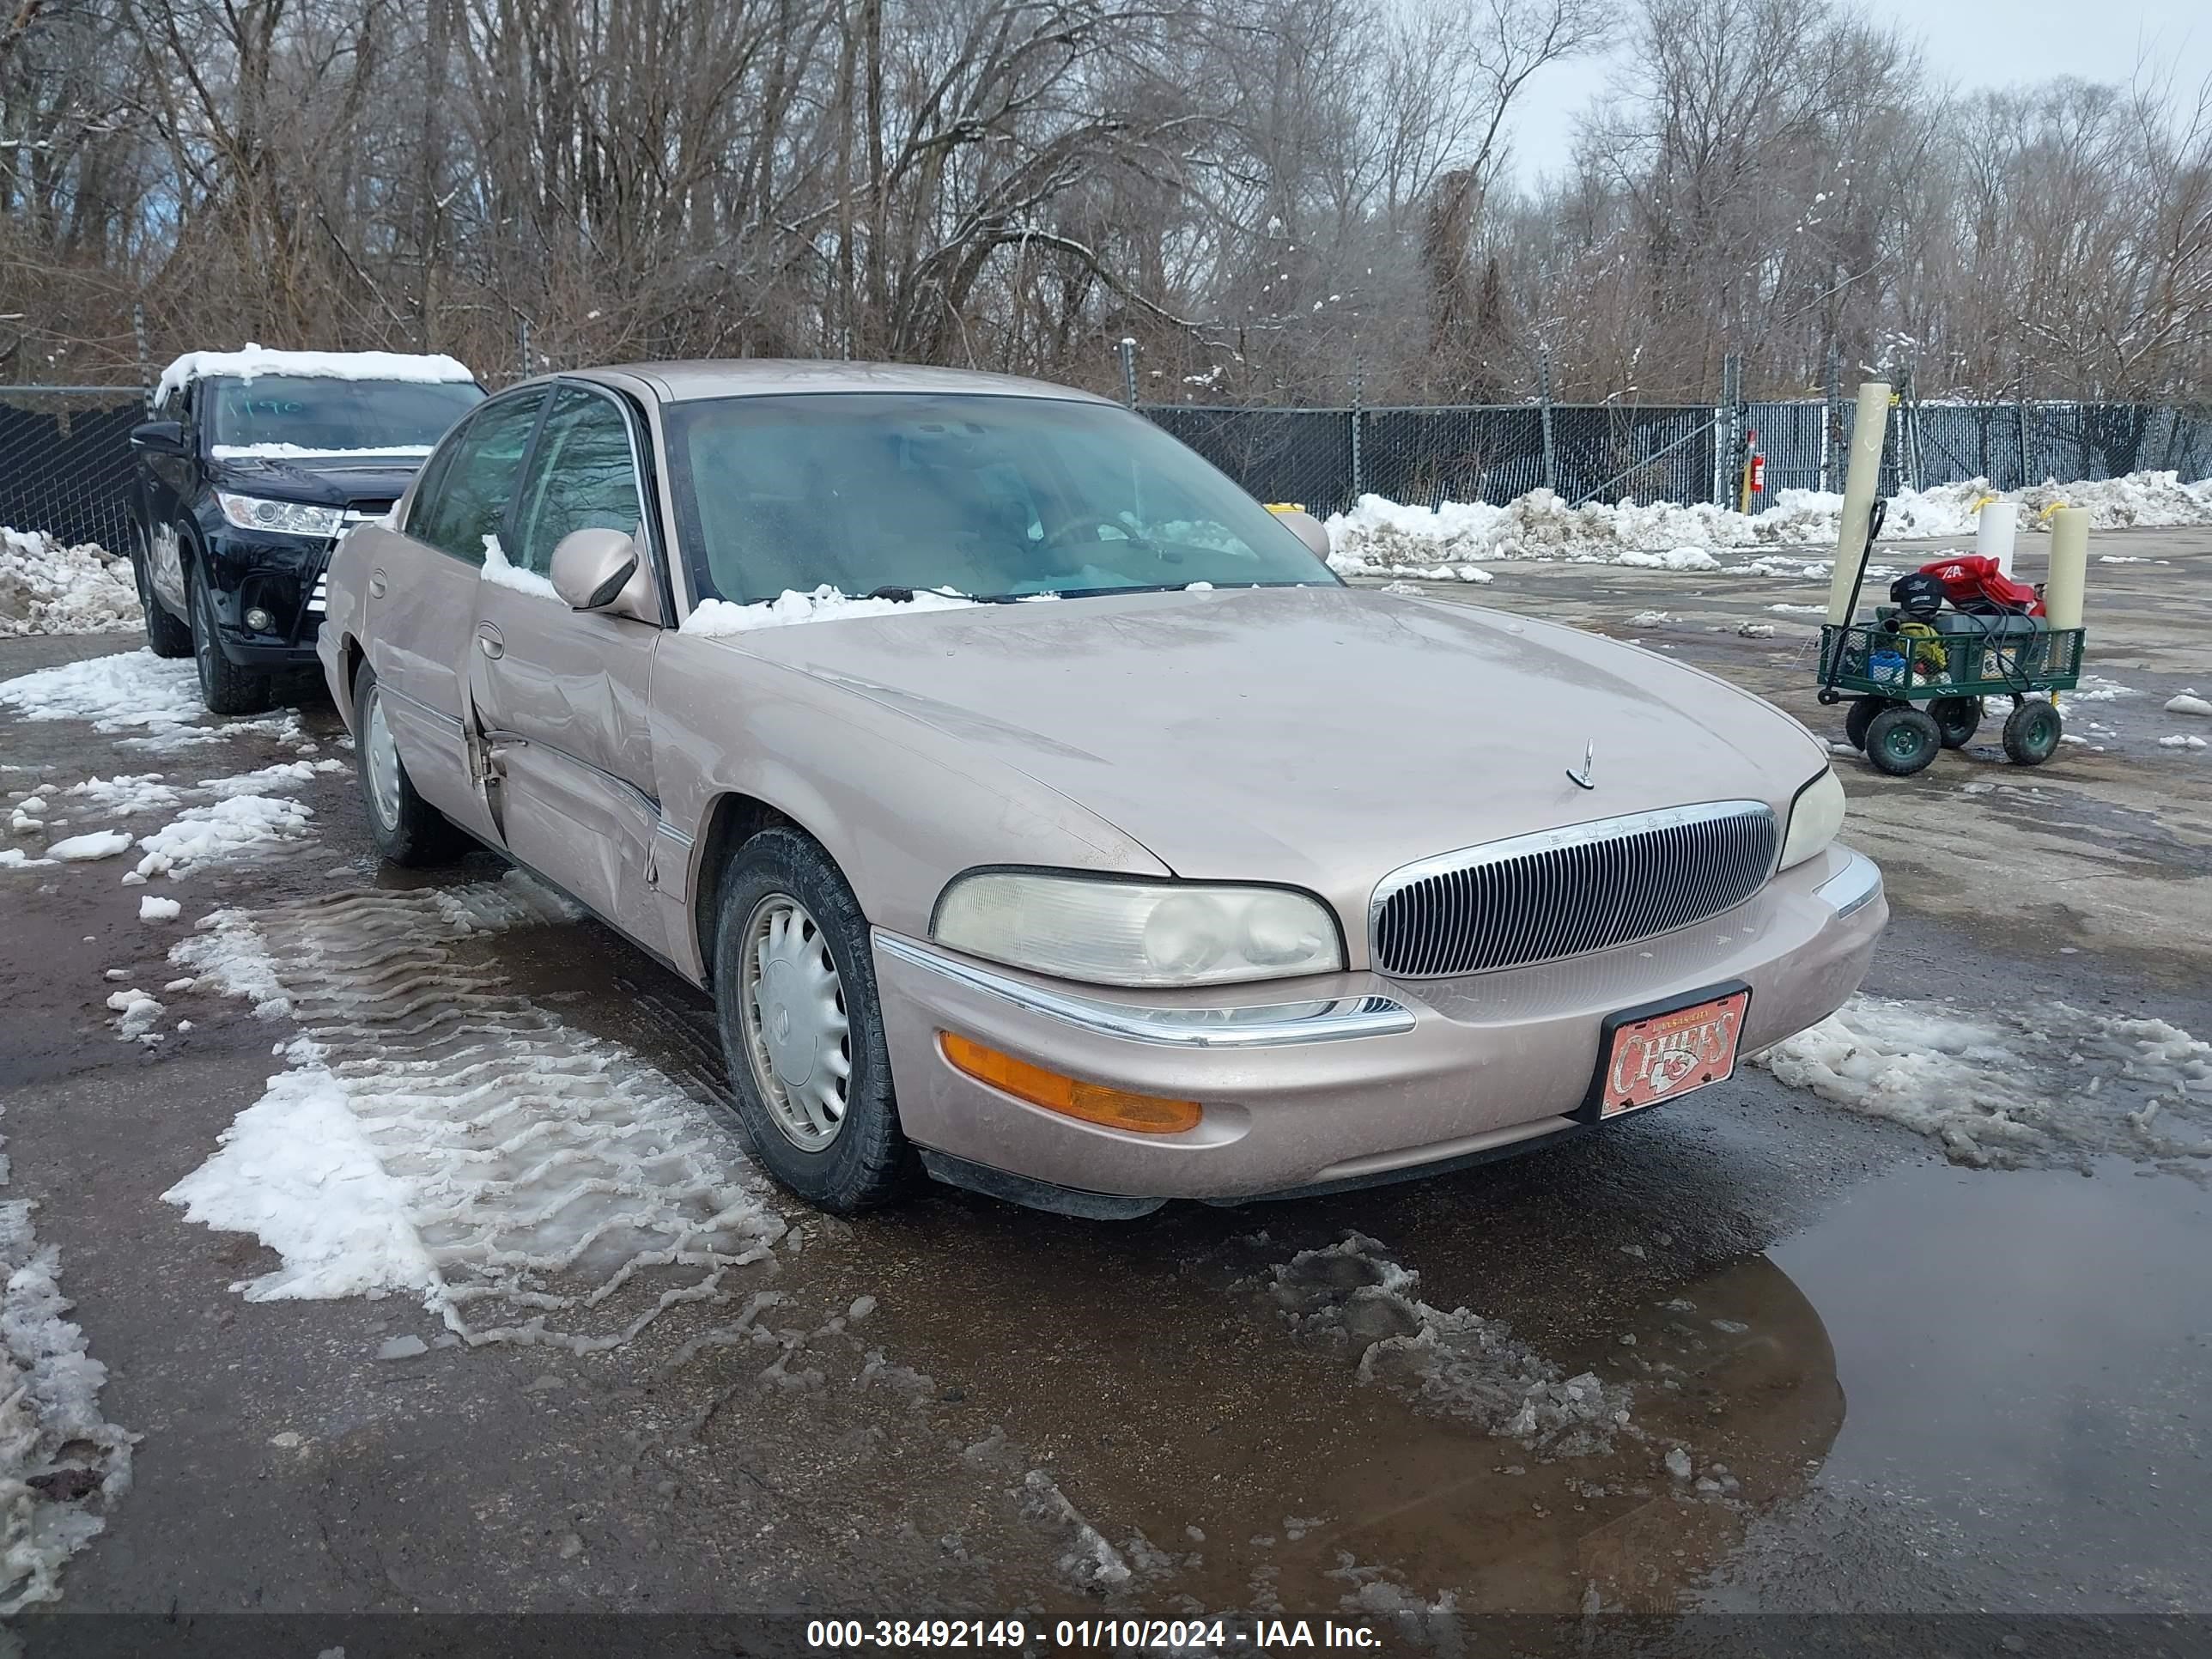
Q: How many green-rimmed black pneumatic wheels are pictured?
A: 4